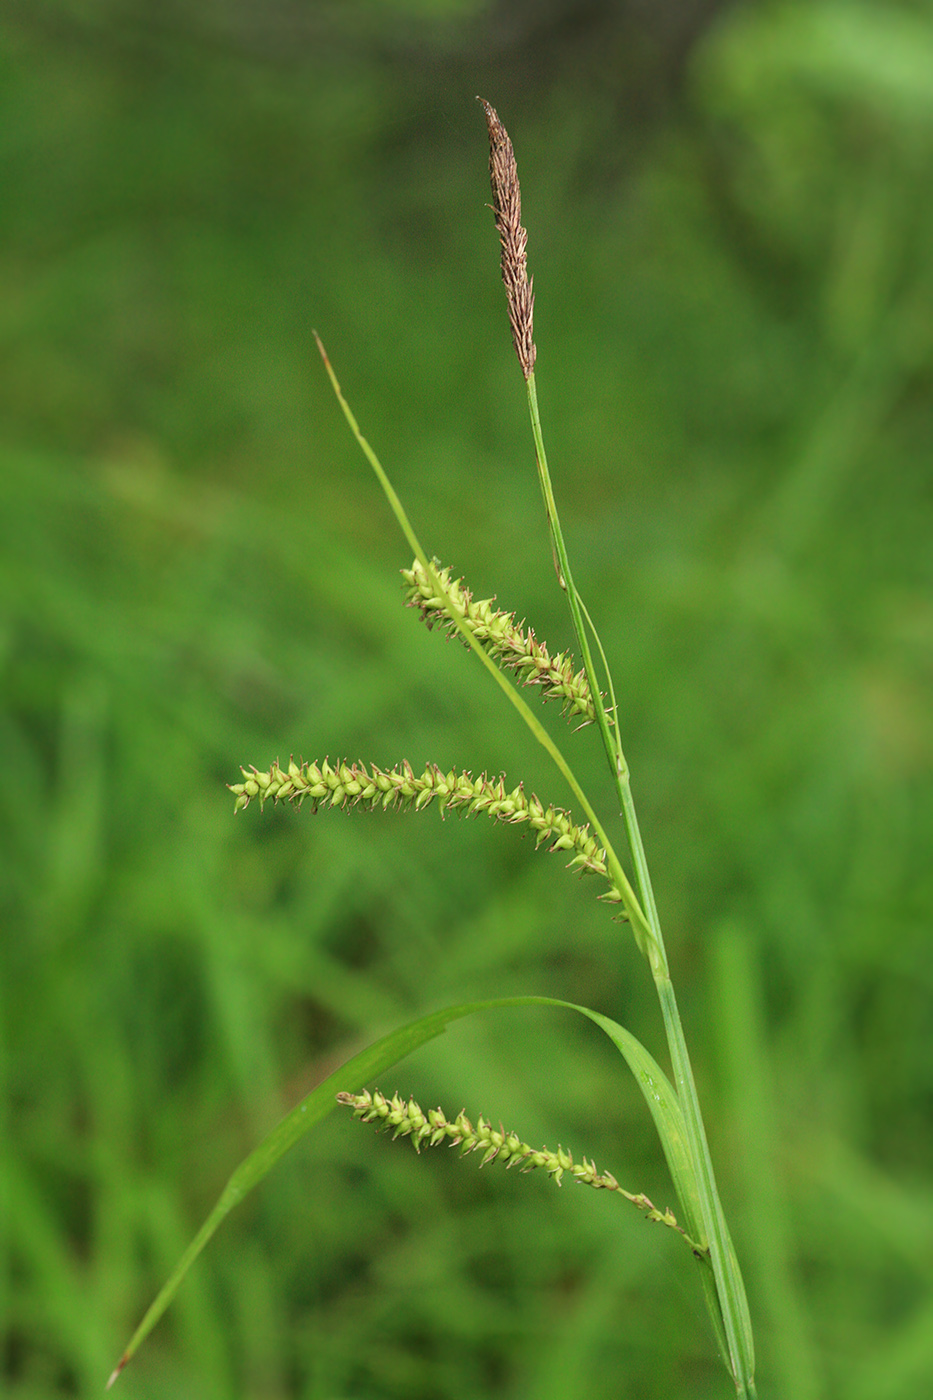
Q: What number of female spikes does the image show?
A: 3